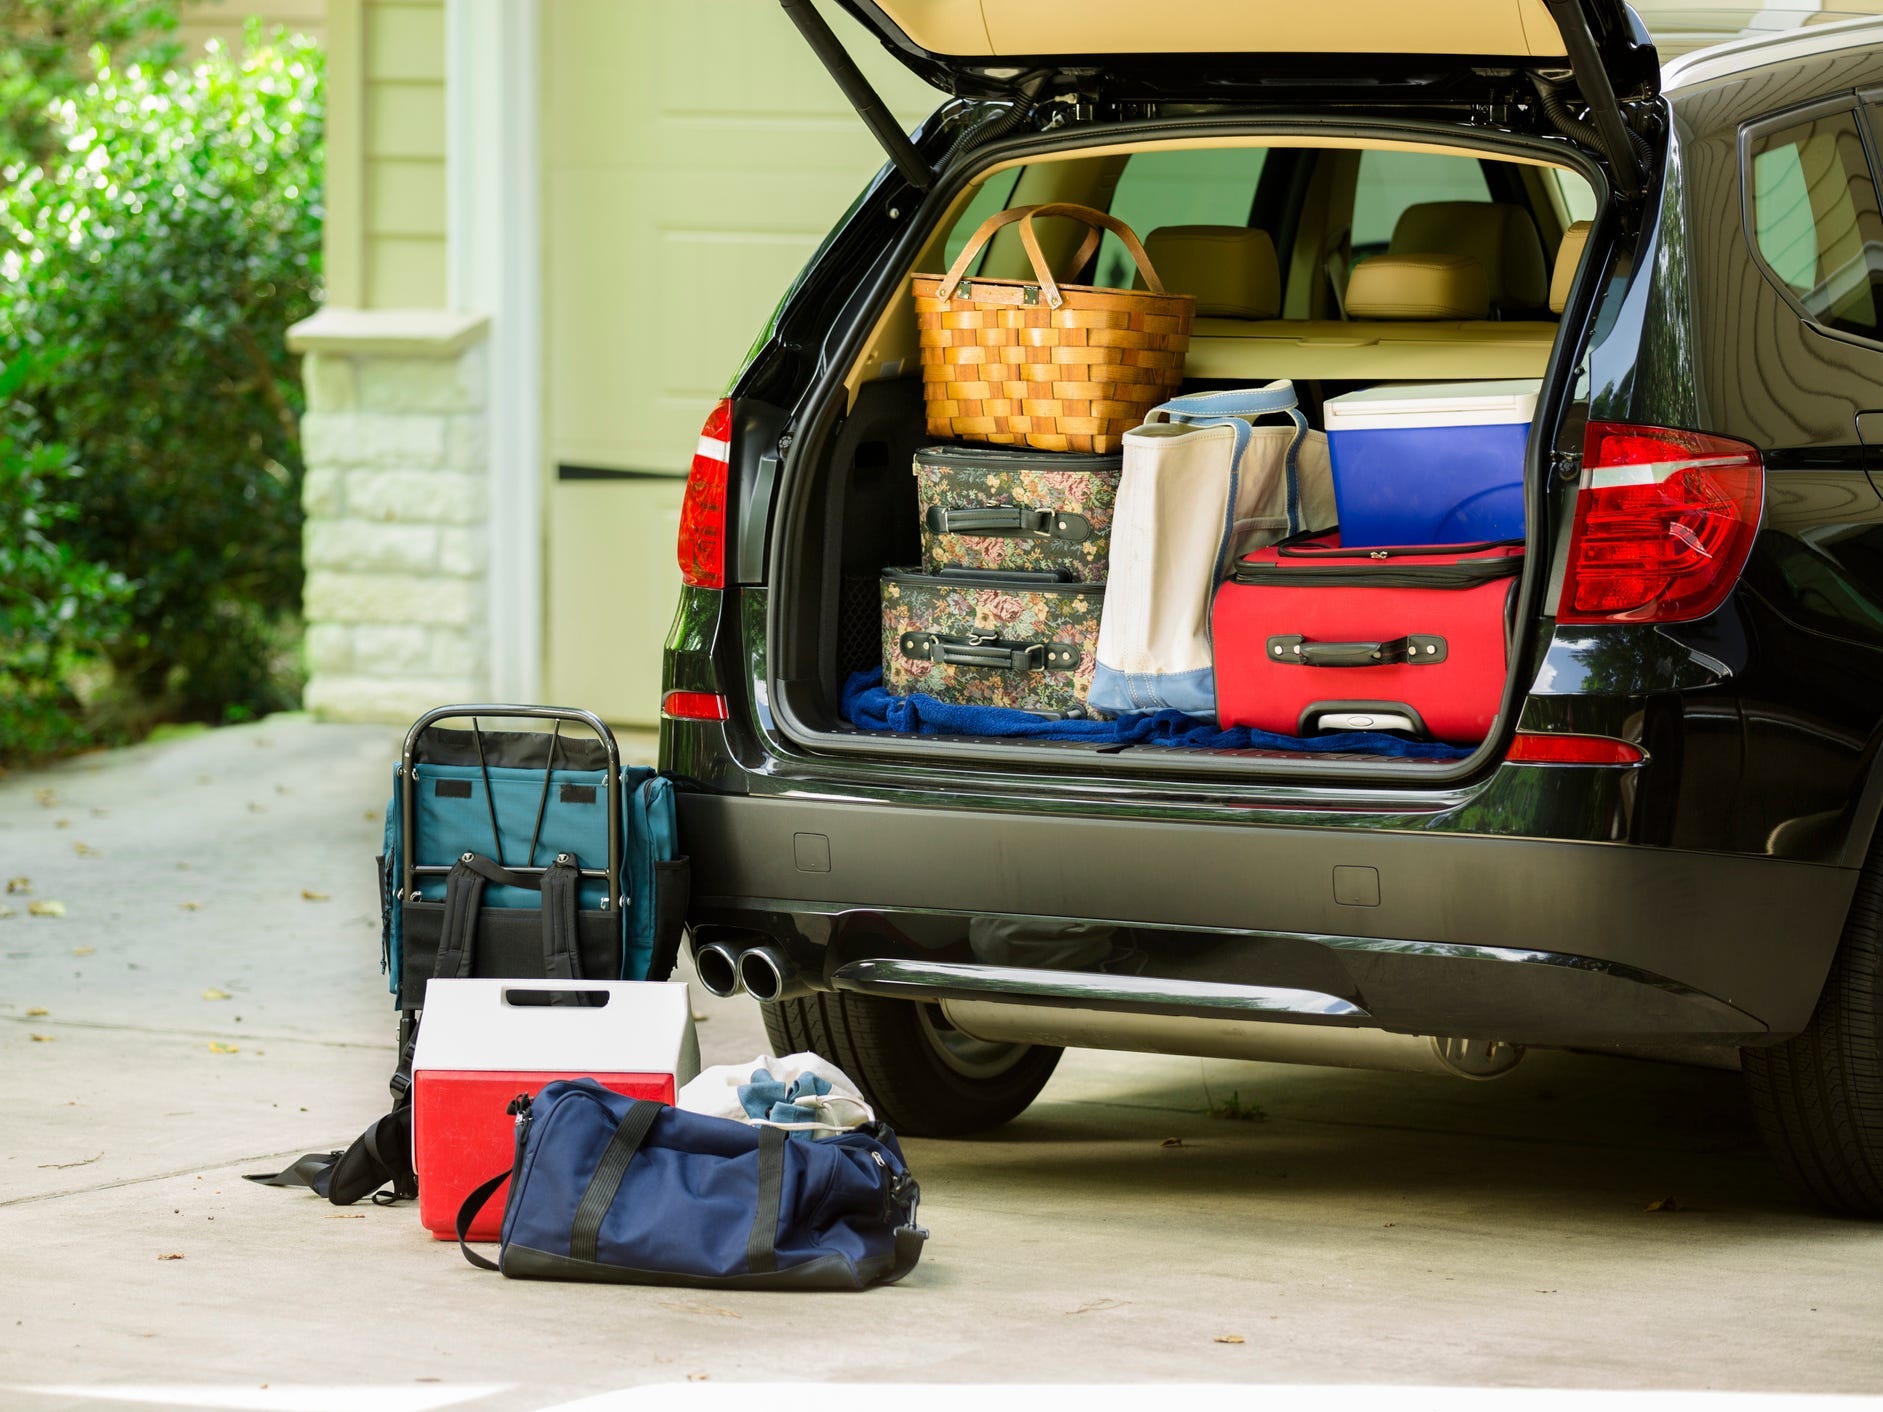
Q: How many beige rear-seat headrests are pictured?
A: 3